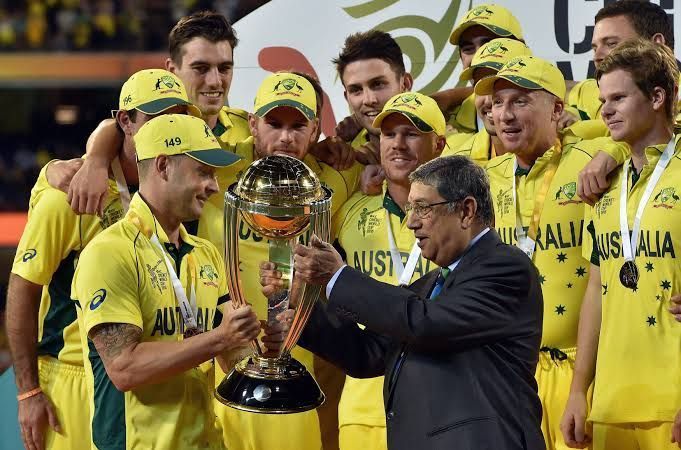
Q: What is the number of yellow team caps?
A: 7